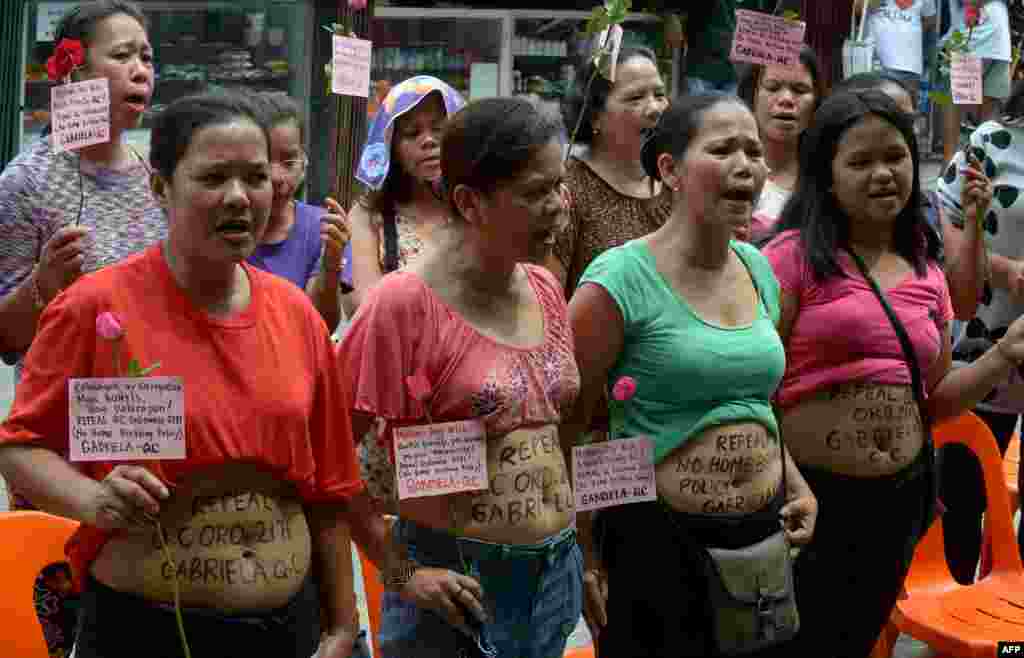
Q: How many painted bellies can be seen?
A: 4